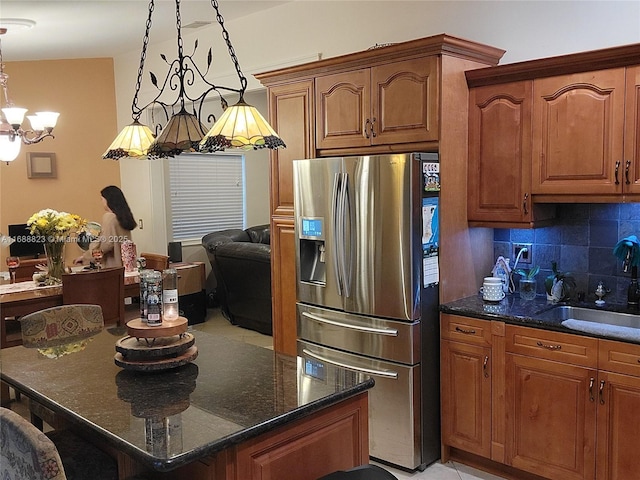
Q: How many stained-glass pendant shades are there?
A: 3